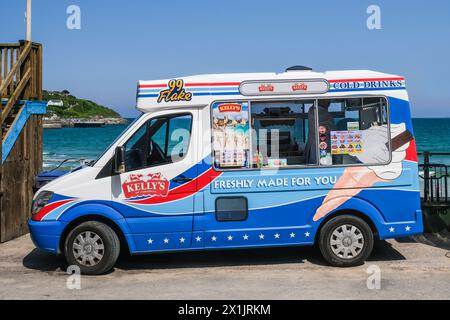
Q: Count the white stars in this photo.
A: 13